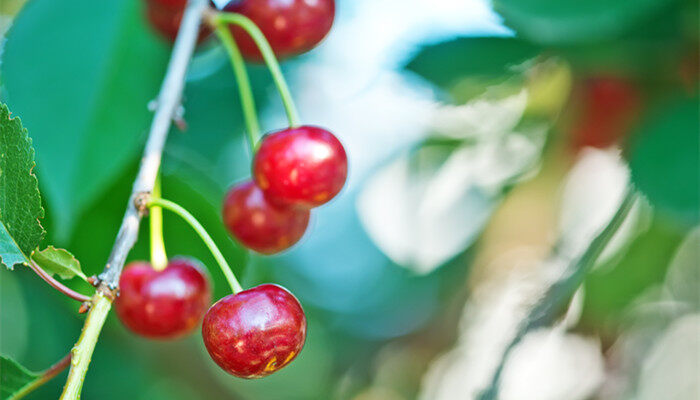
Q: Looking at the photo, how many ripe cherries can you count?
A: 6